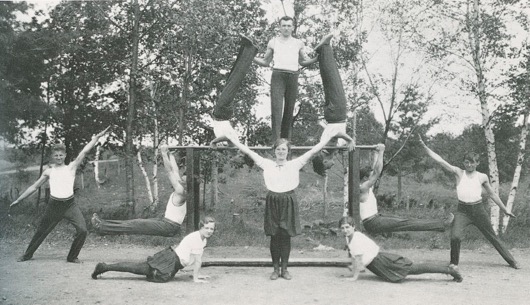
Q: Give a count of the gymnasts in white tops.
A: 10